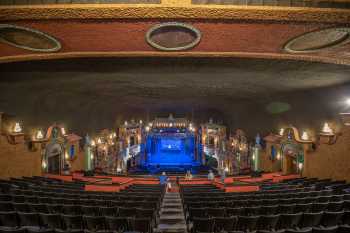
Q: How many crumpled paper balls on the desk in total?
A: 0